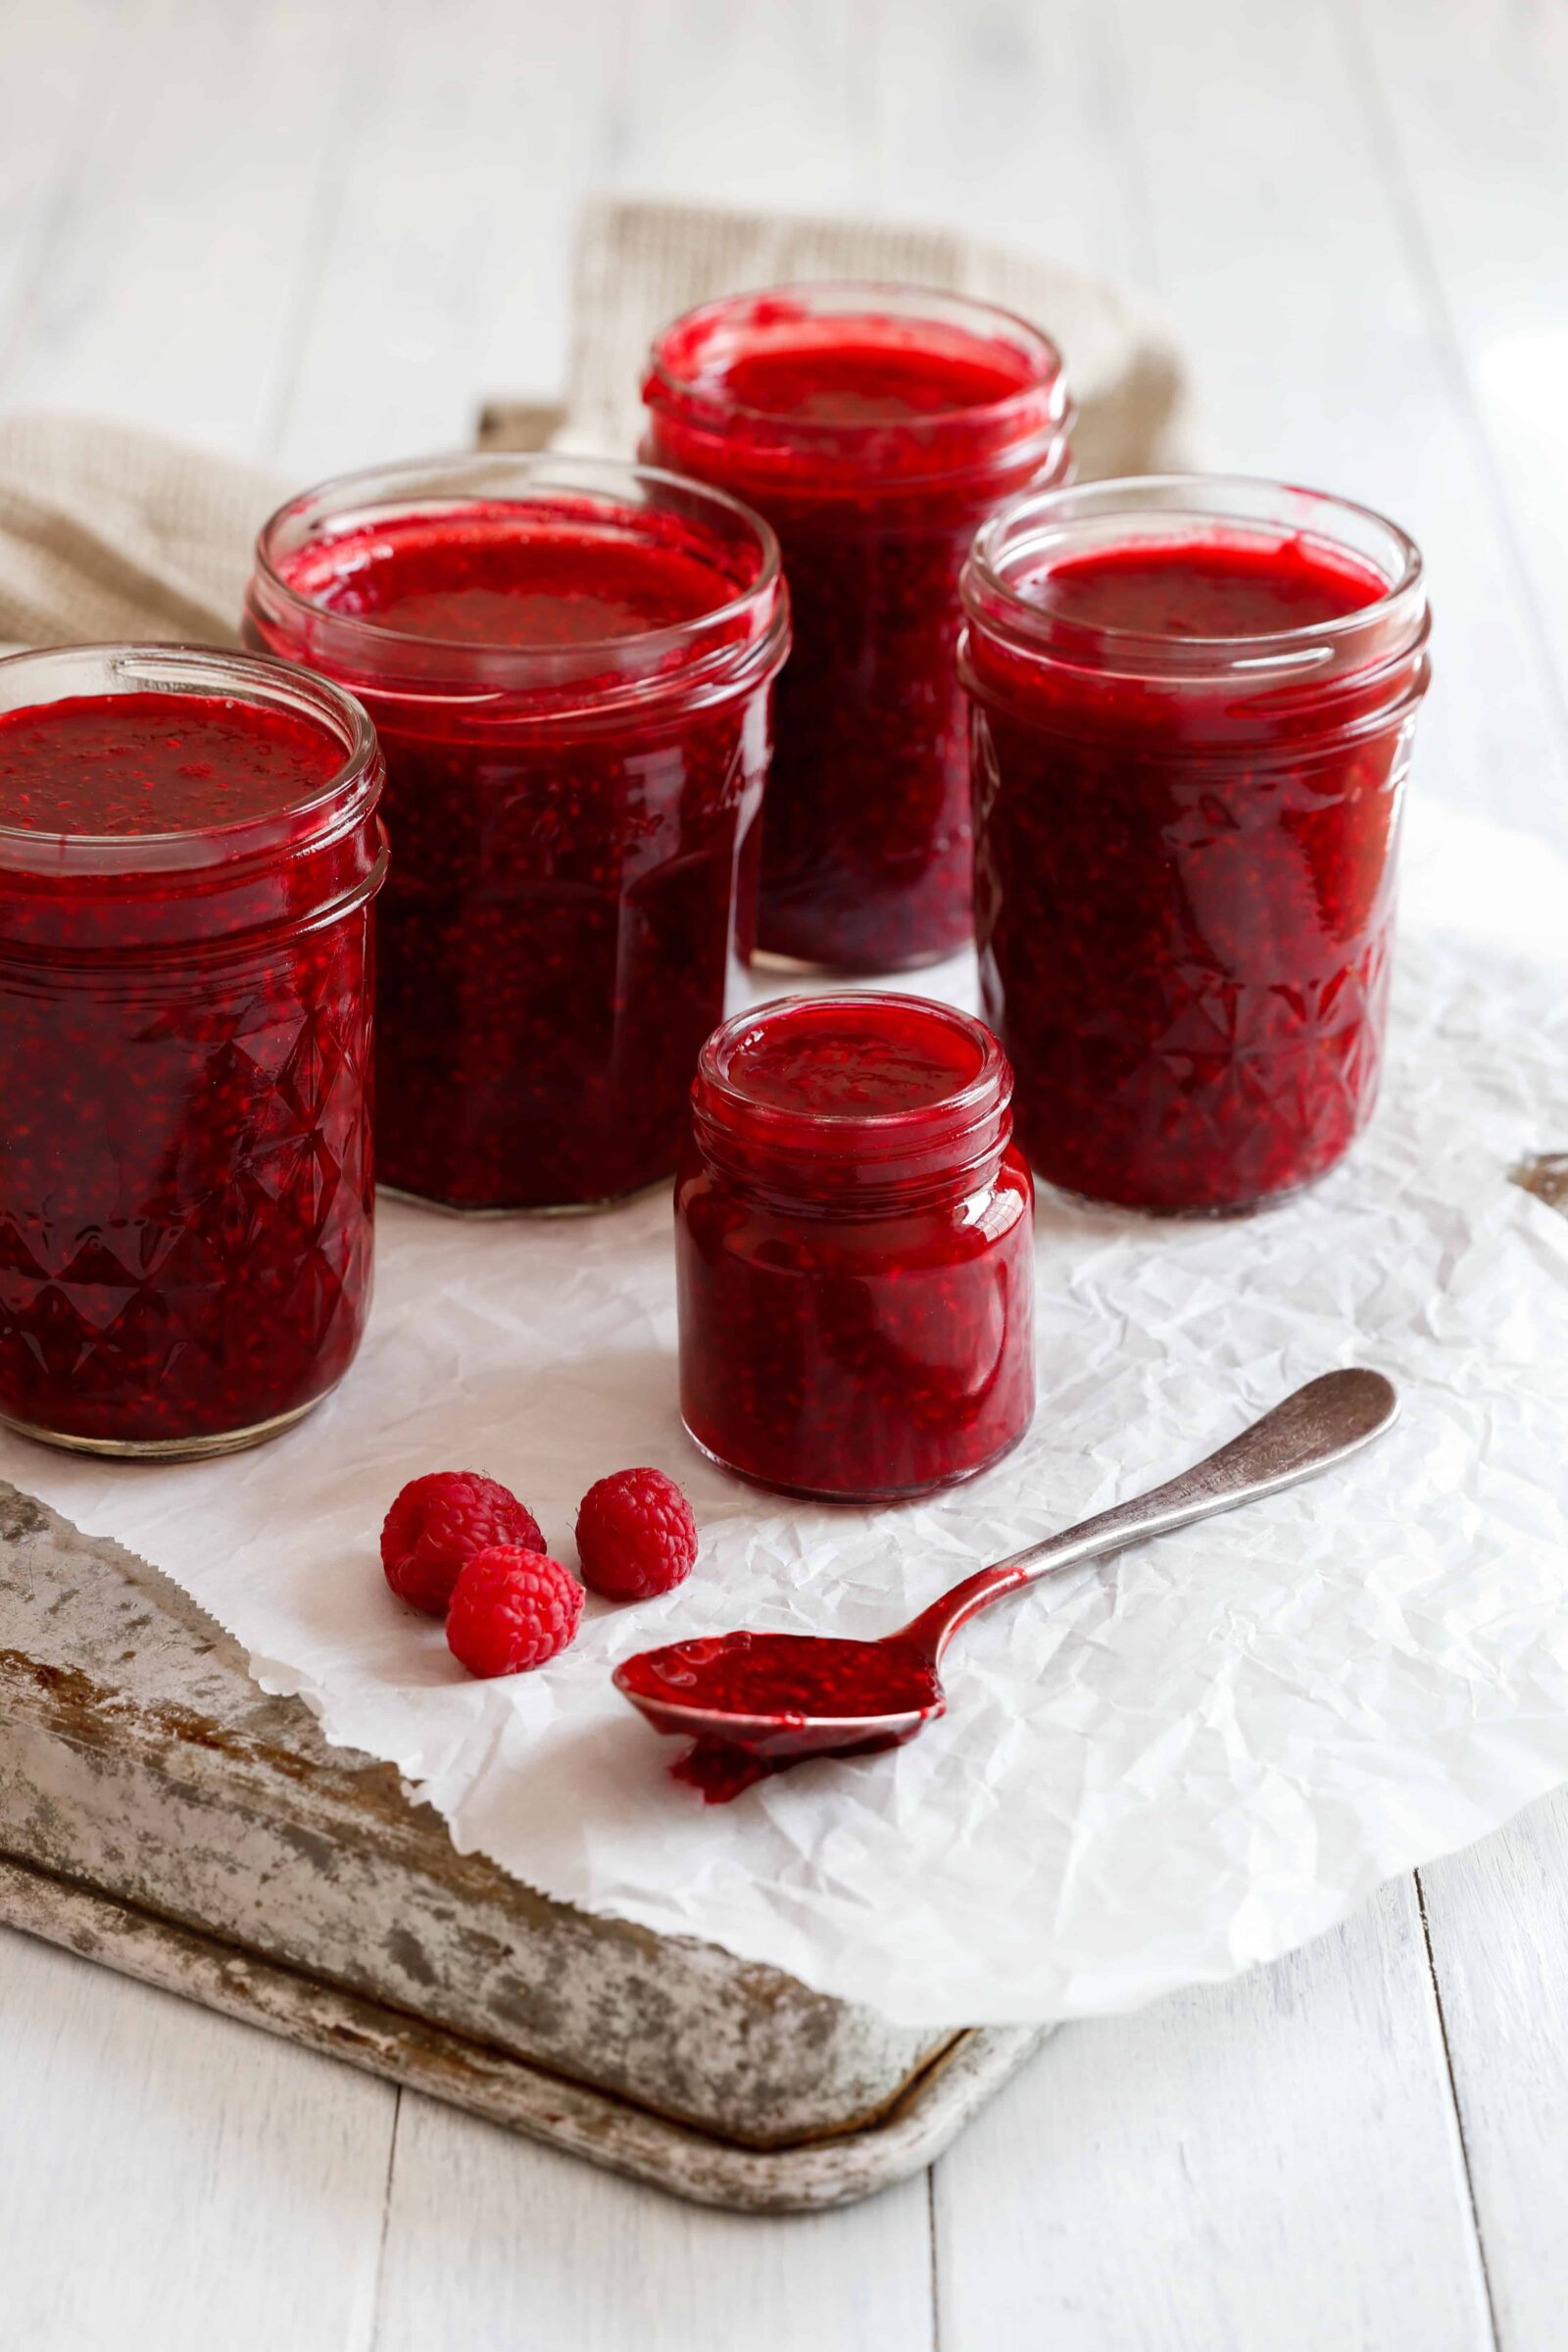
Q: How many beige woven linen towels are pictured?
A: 1